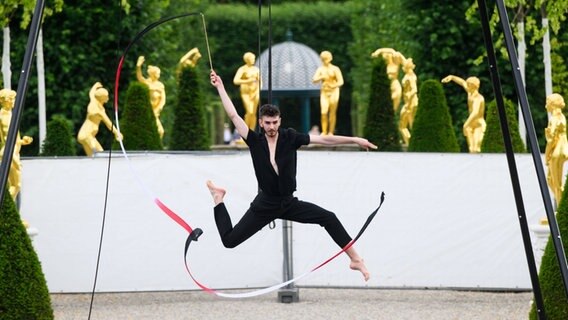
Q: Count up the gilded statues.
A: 10